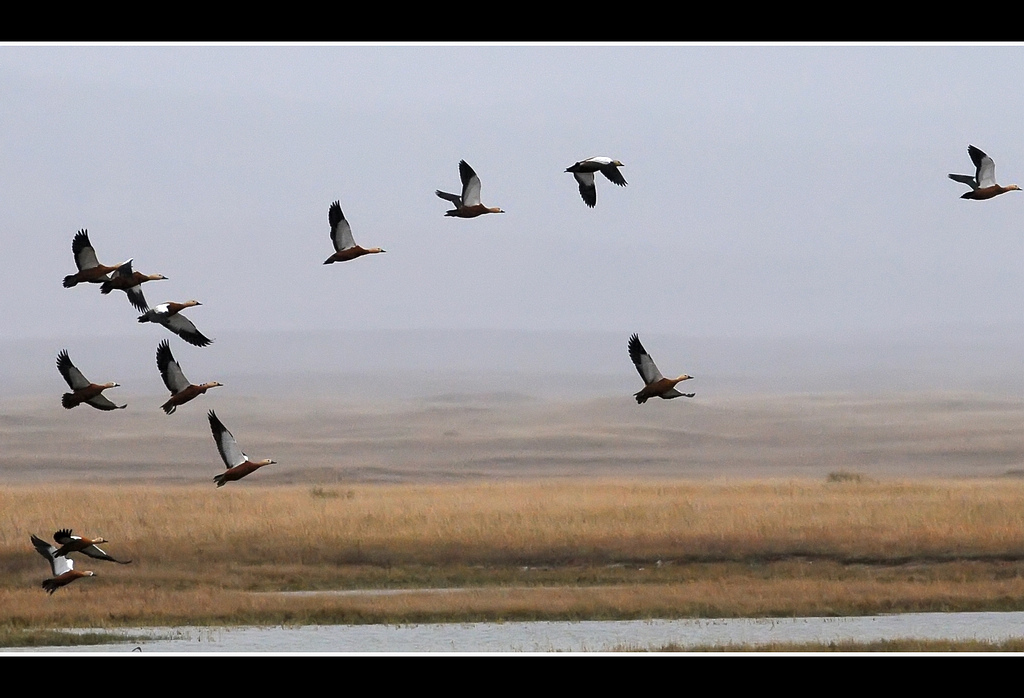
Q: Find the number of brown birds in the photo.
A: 13